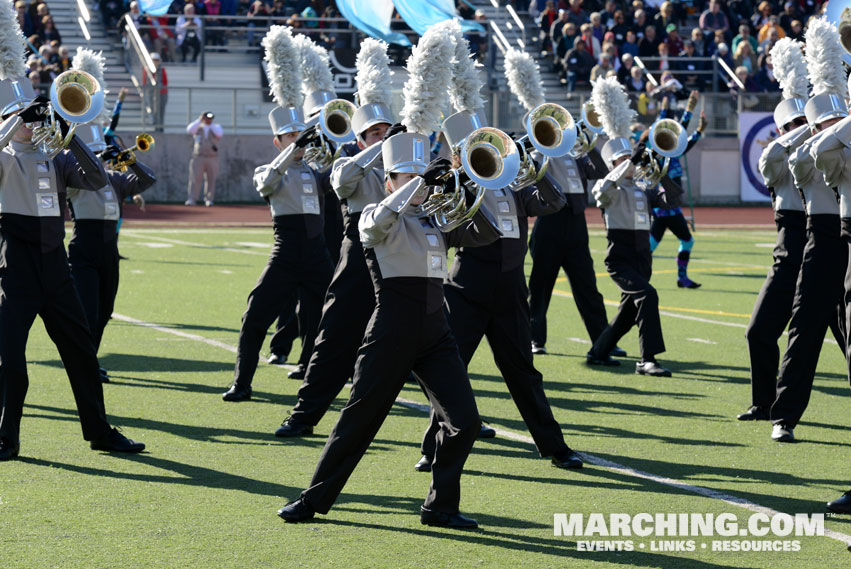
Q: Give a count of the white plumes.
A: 11